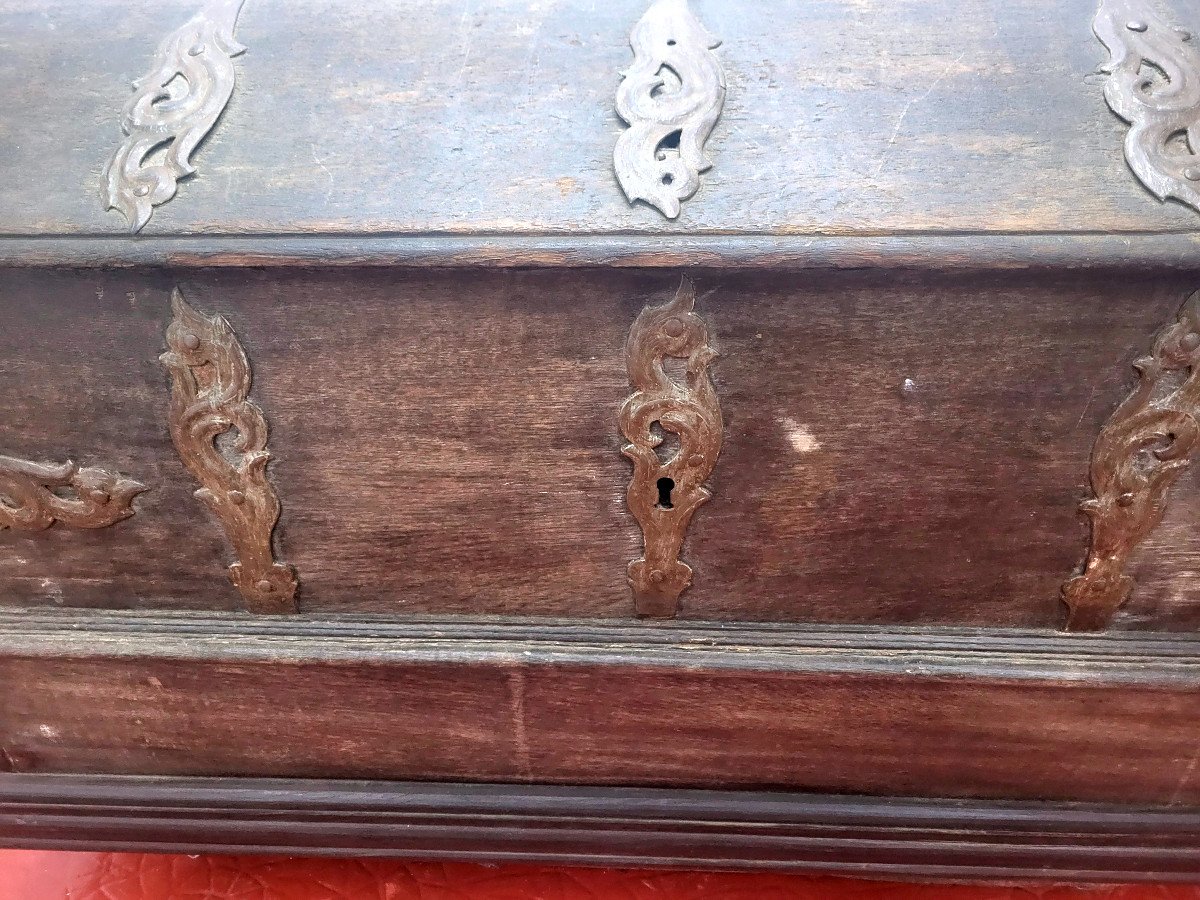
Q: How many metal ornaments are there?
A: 7